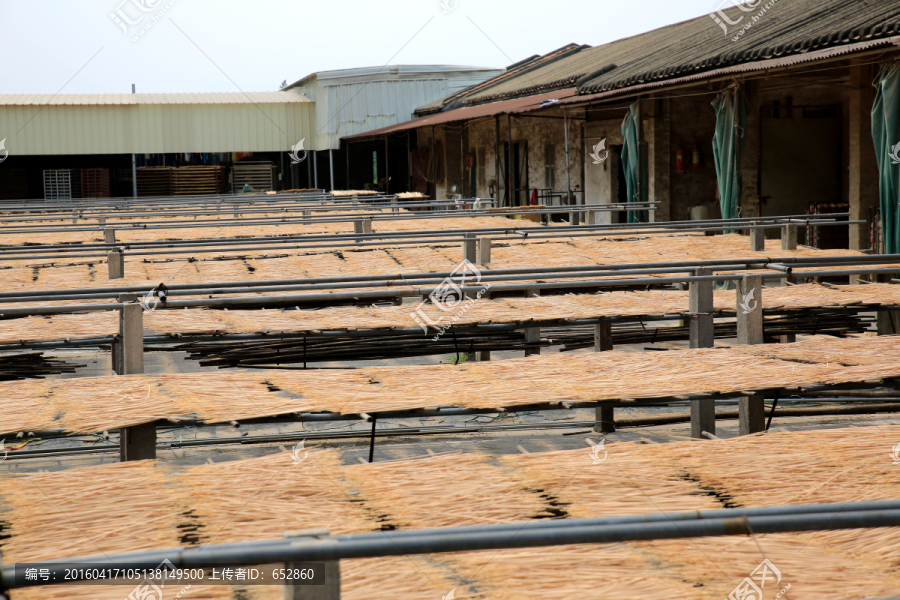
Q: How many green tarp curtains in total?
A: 3